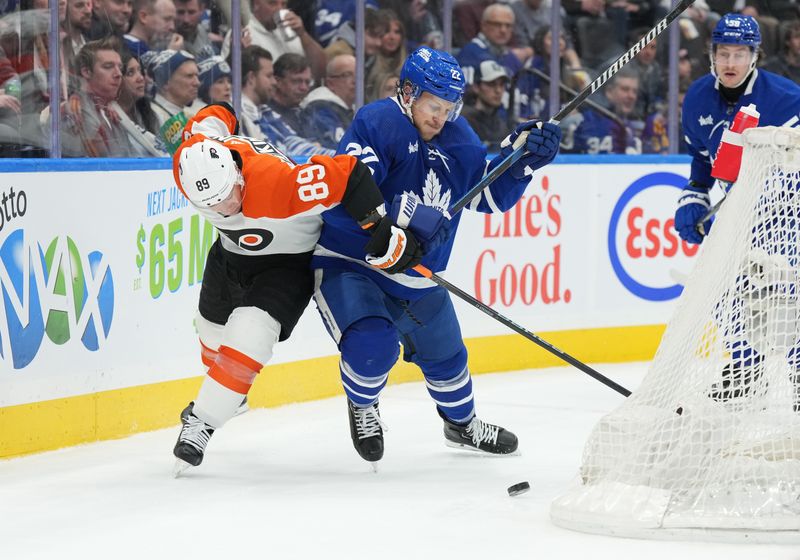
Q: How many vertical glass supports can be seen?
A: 6